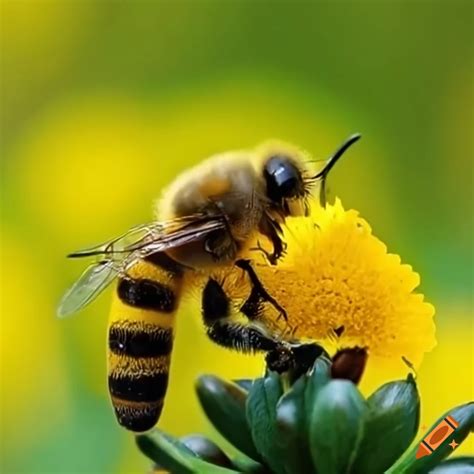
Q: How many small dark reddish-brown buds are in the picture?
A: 1